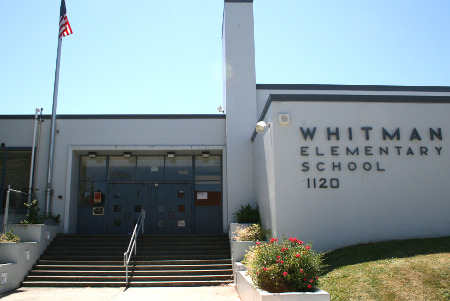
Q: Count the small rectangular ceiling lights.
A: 4